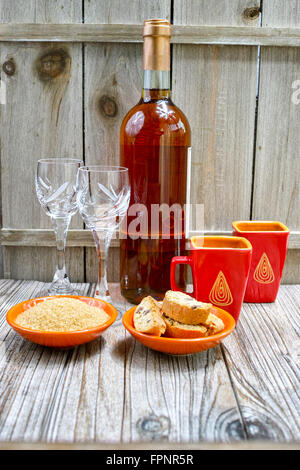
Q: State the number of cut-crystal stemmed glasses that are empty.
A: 2